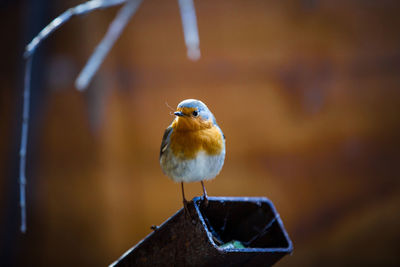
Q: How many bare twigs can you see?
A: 3